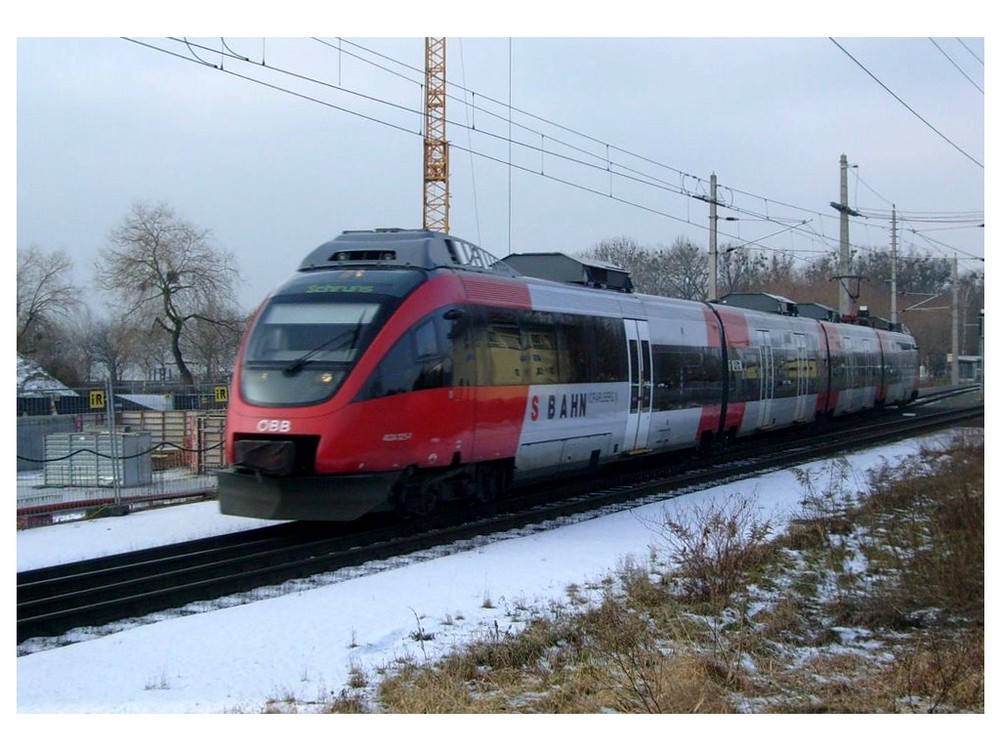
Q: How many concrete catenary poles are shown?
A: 4